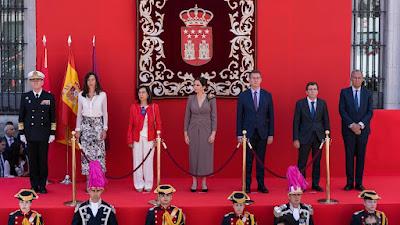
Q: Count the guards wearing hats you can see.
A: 6